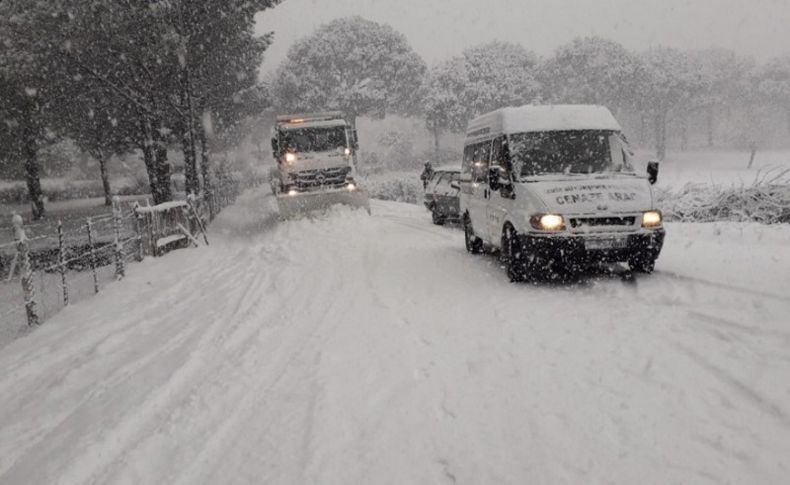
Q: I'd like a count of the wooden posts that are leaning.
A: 2